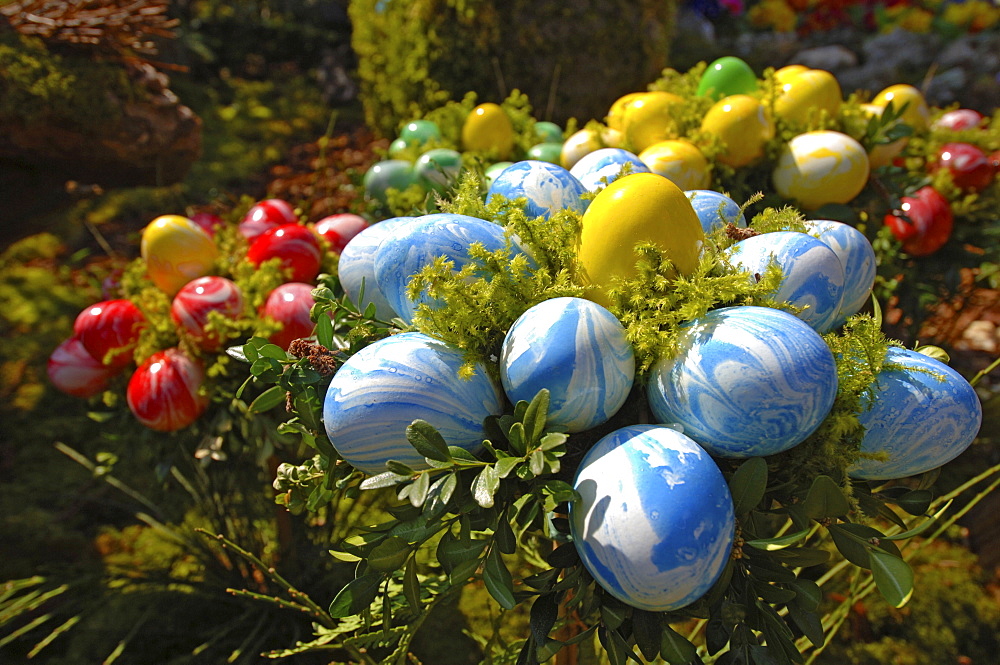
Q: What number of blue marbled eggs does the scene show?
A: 12